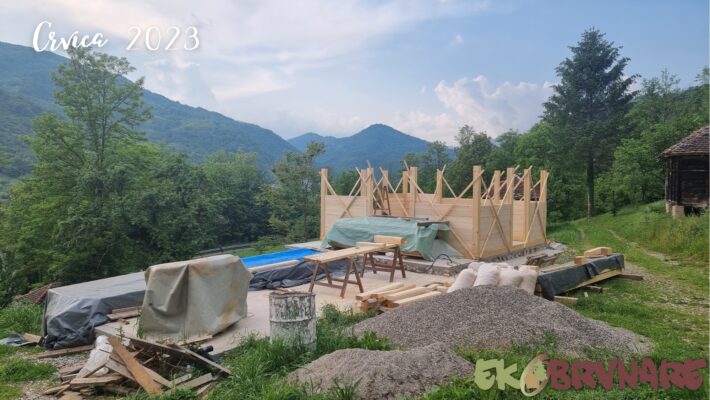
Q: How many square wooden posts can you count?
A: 12